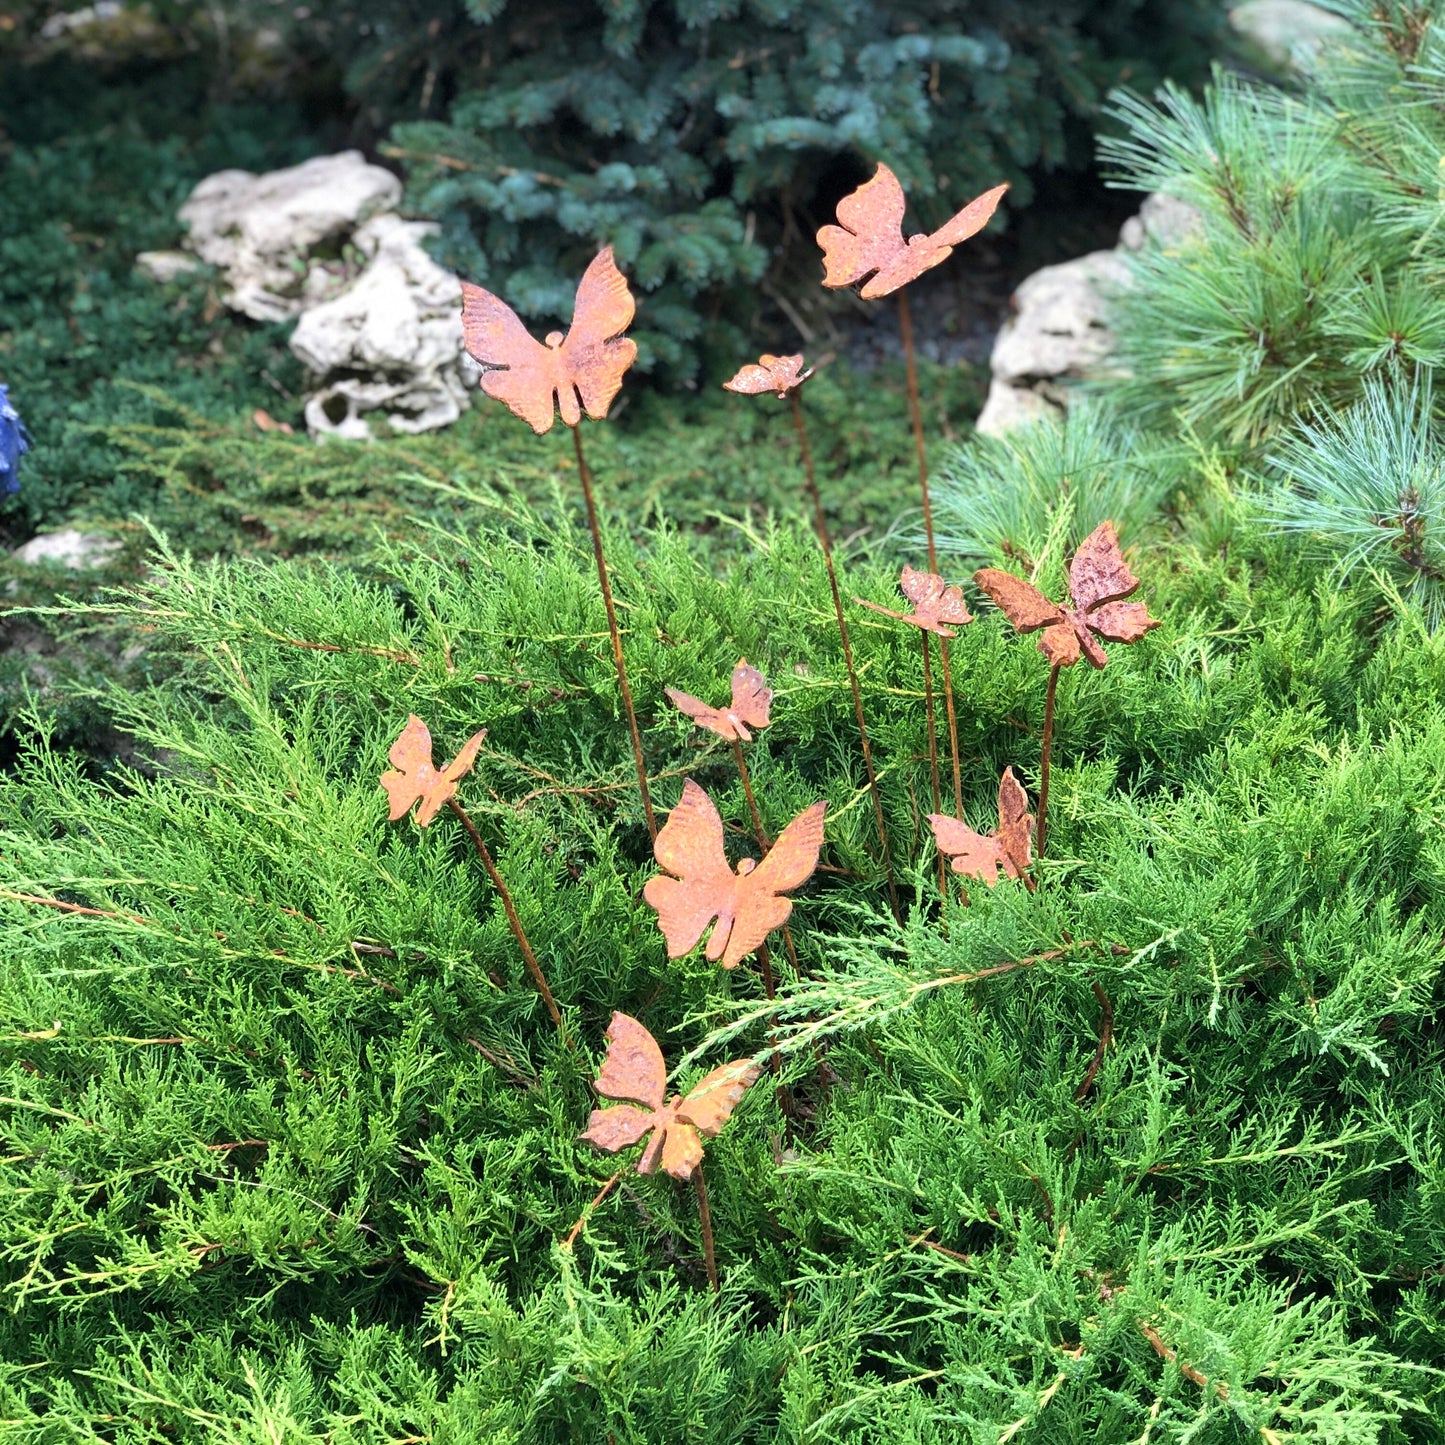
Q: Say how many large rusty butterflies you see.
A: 5